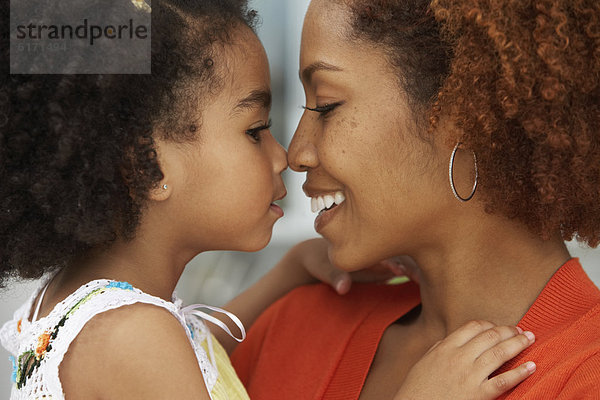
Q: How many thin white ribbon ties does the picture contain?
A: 1